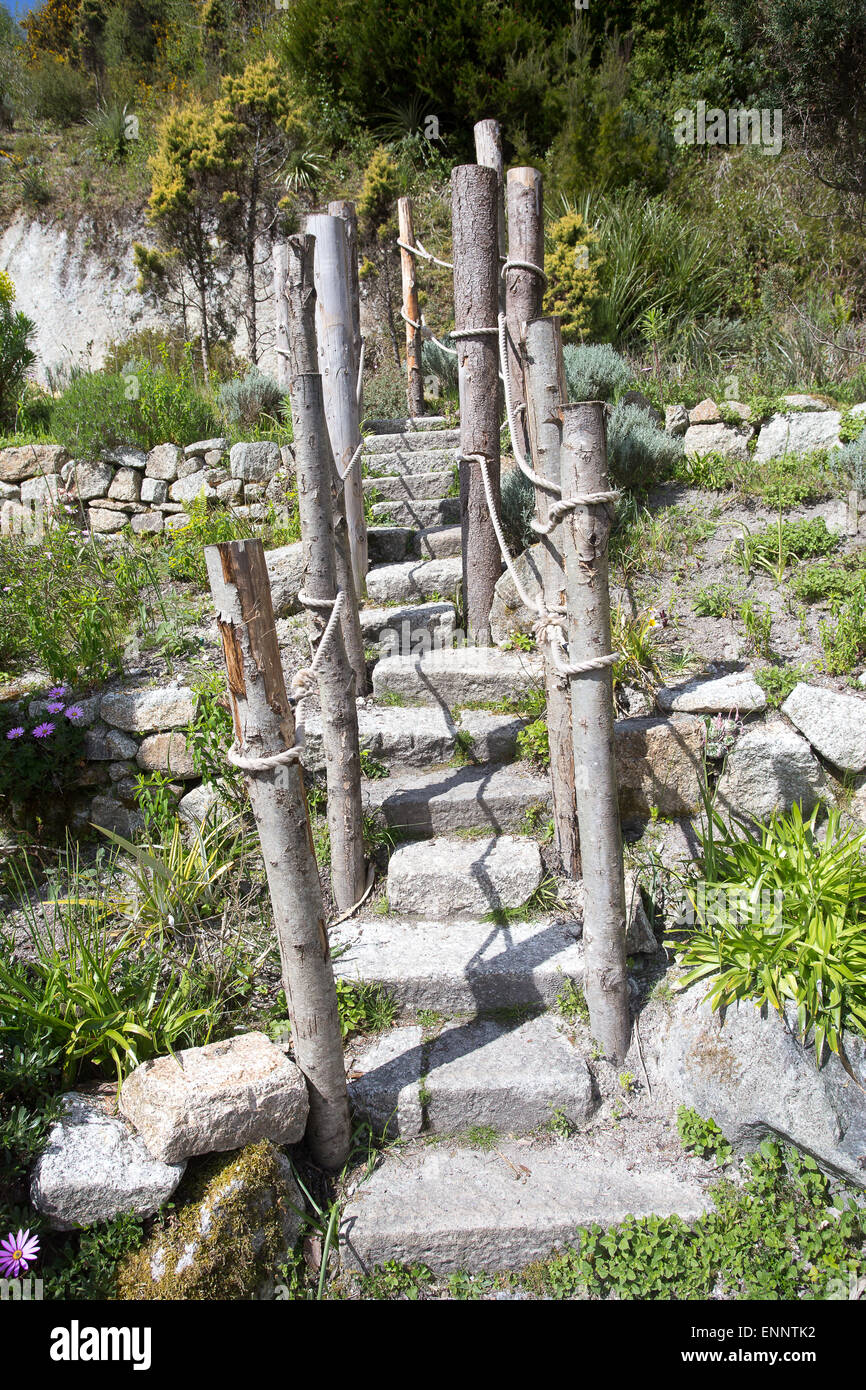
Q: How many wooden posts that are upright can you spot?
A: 12